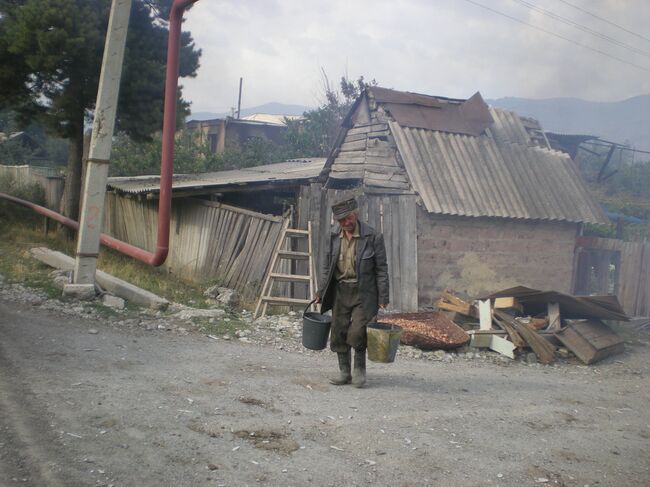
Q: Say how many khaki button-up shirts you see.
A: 1